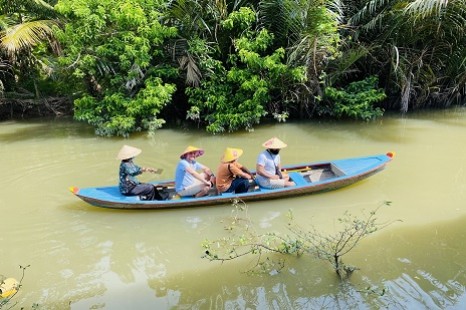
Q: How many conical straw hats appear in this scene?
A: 4